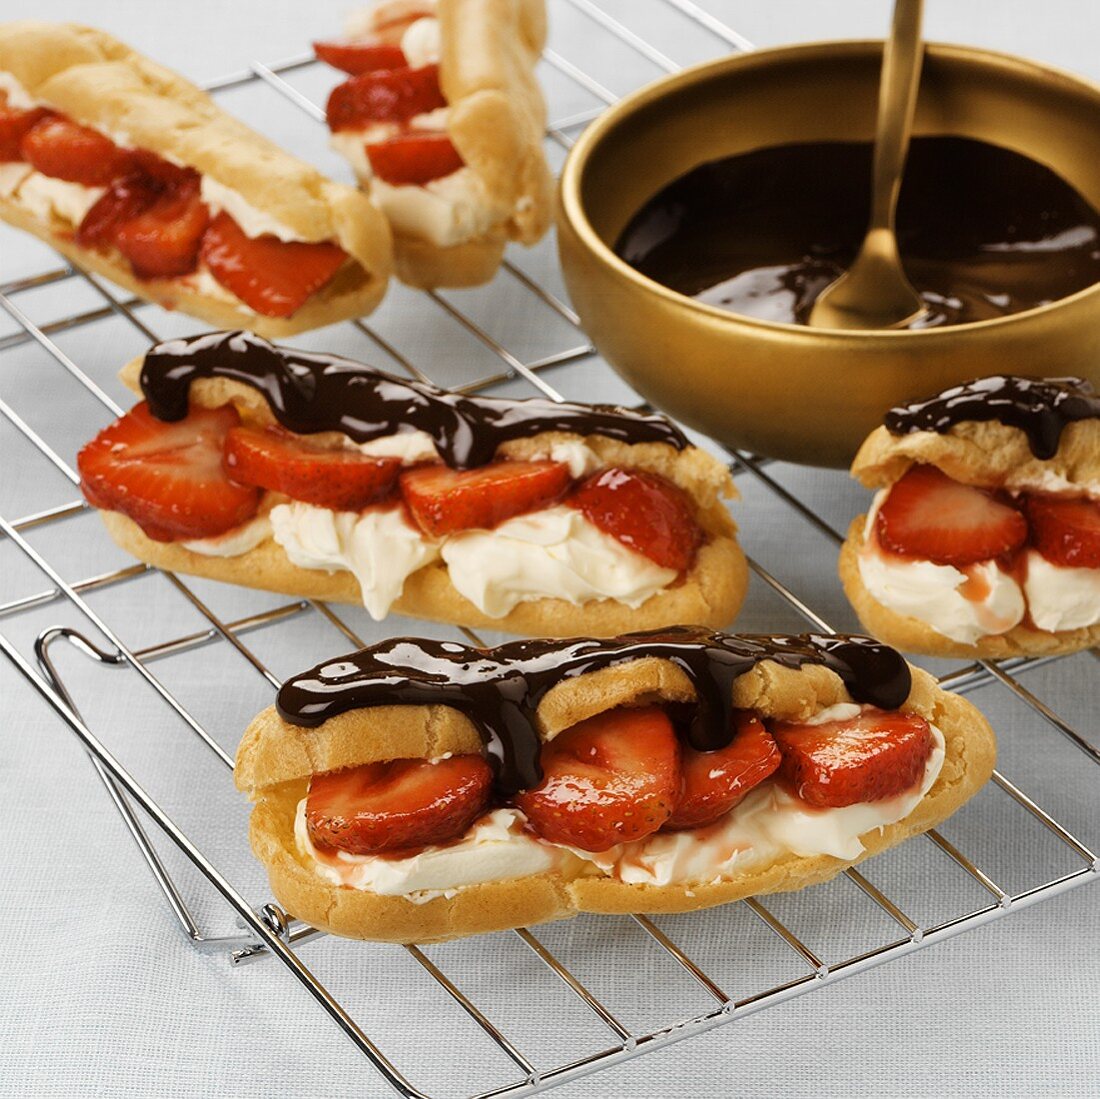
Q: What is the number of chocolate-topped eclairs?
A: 3